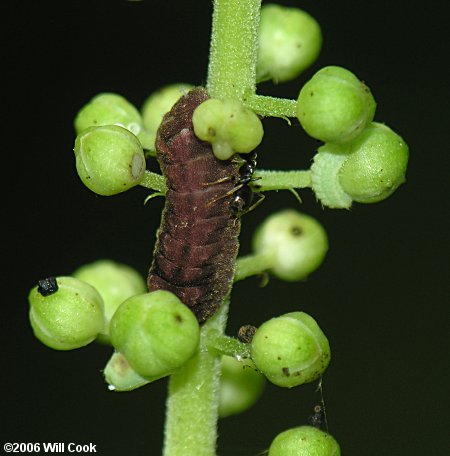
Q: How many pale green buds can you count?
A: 14